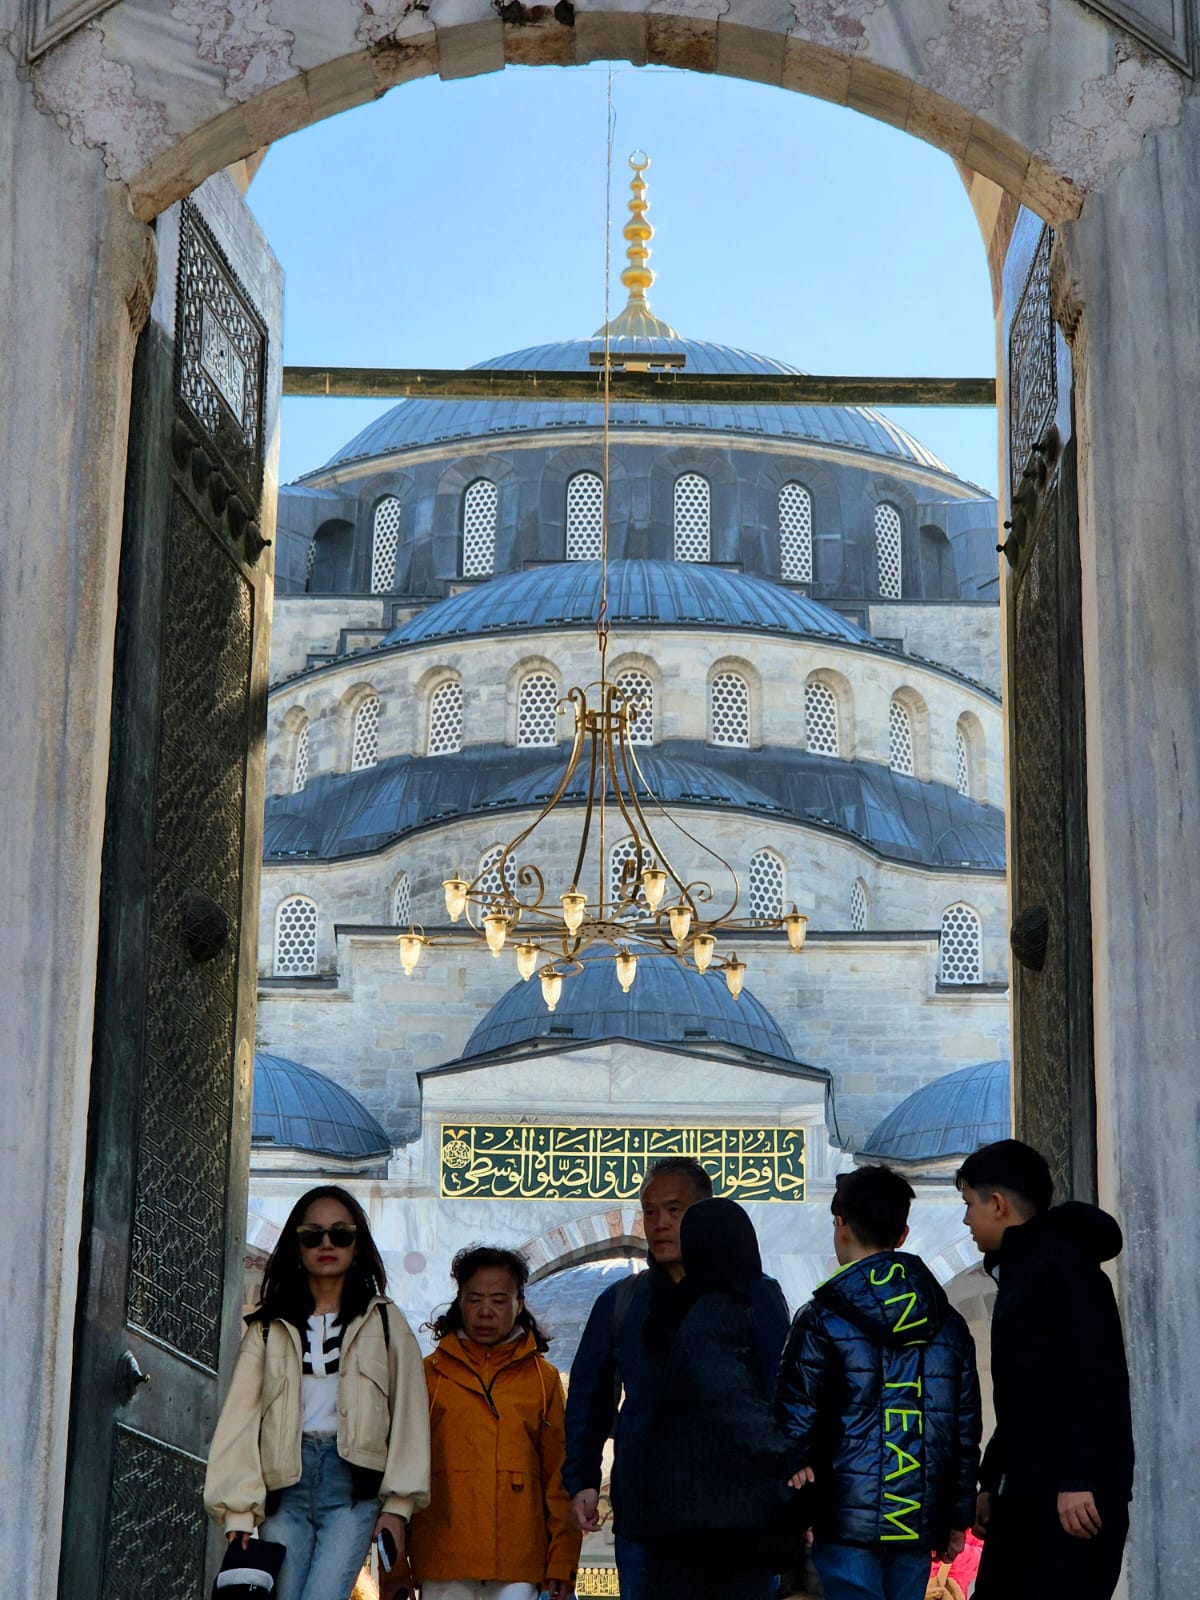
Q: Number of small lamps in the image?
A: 12